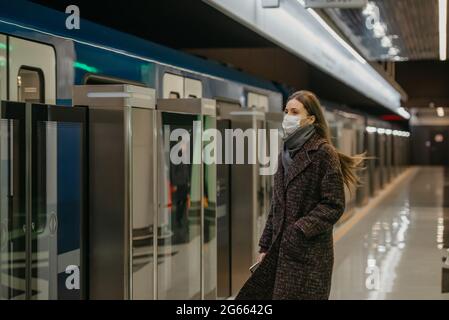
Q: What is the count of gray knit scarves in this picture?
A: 1